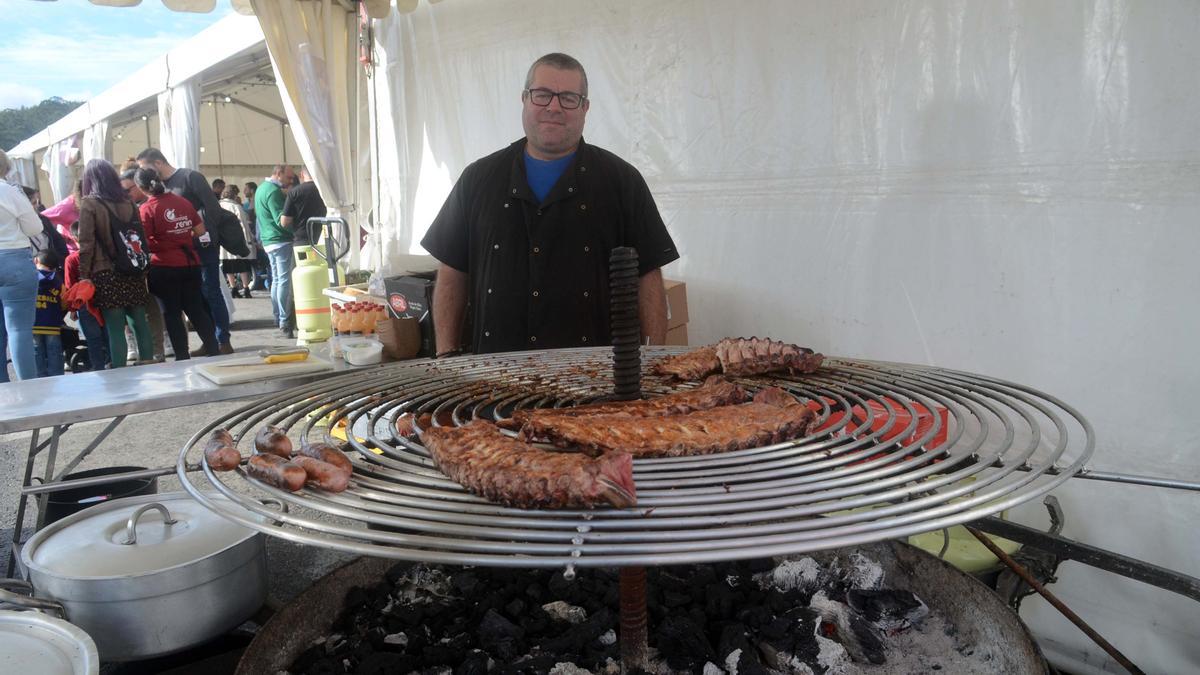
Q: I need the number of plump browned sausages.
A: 5